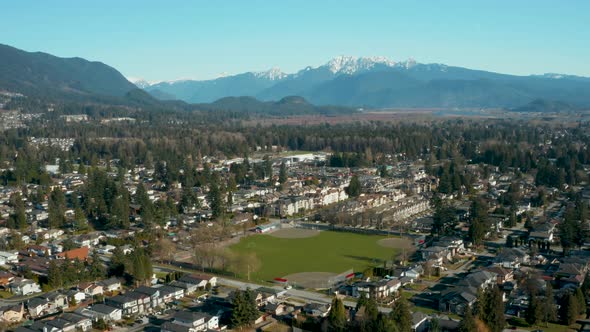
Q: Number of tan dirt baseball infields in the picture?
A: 3